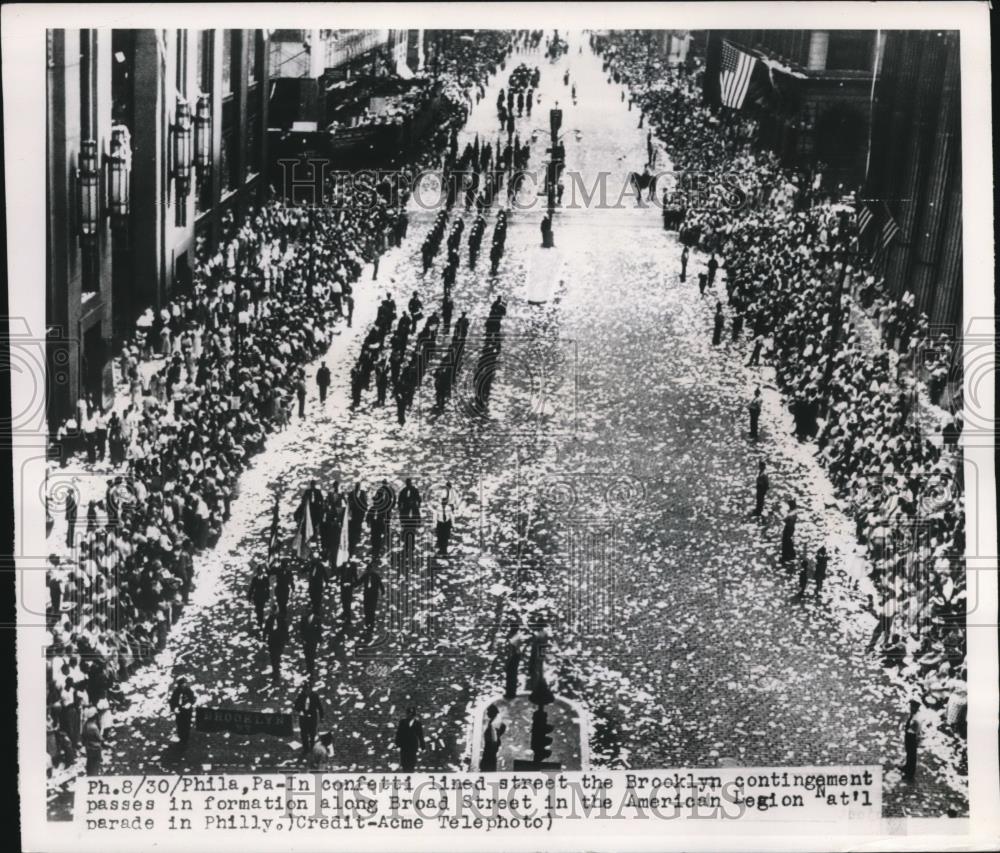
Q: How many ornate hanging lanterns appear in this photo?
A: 4